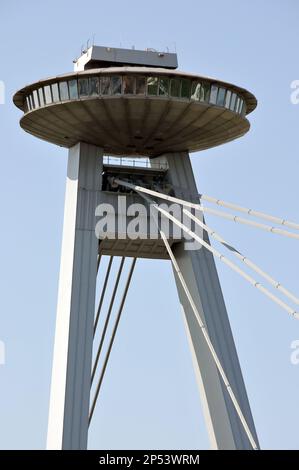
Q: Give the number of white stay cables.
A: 5